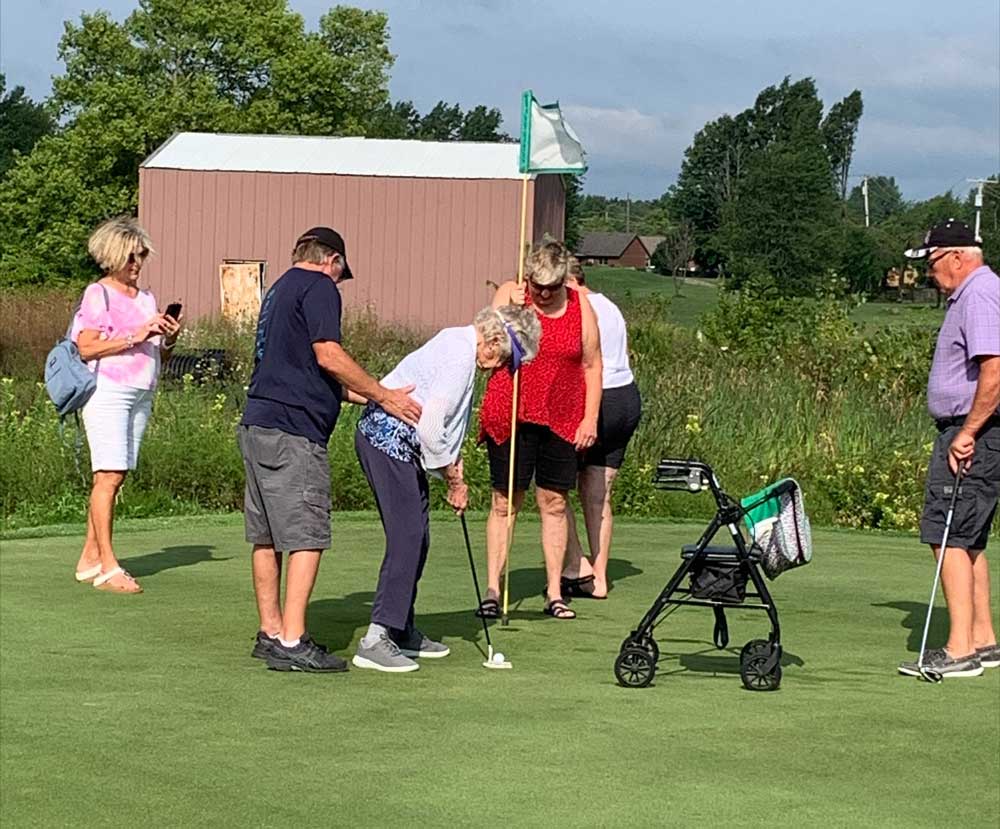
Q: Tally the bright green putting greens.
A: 1